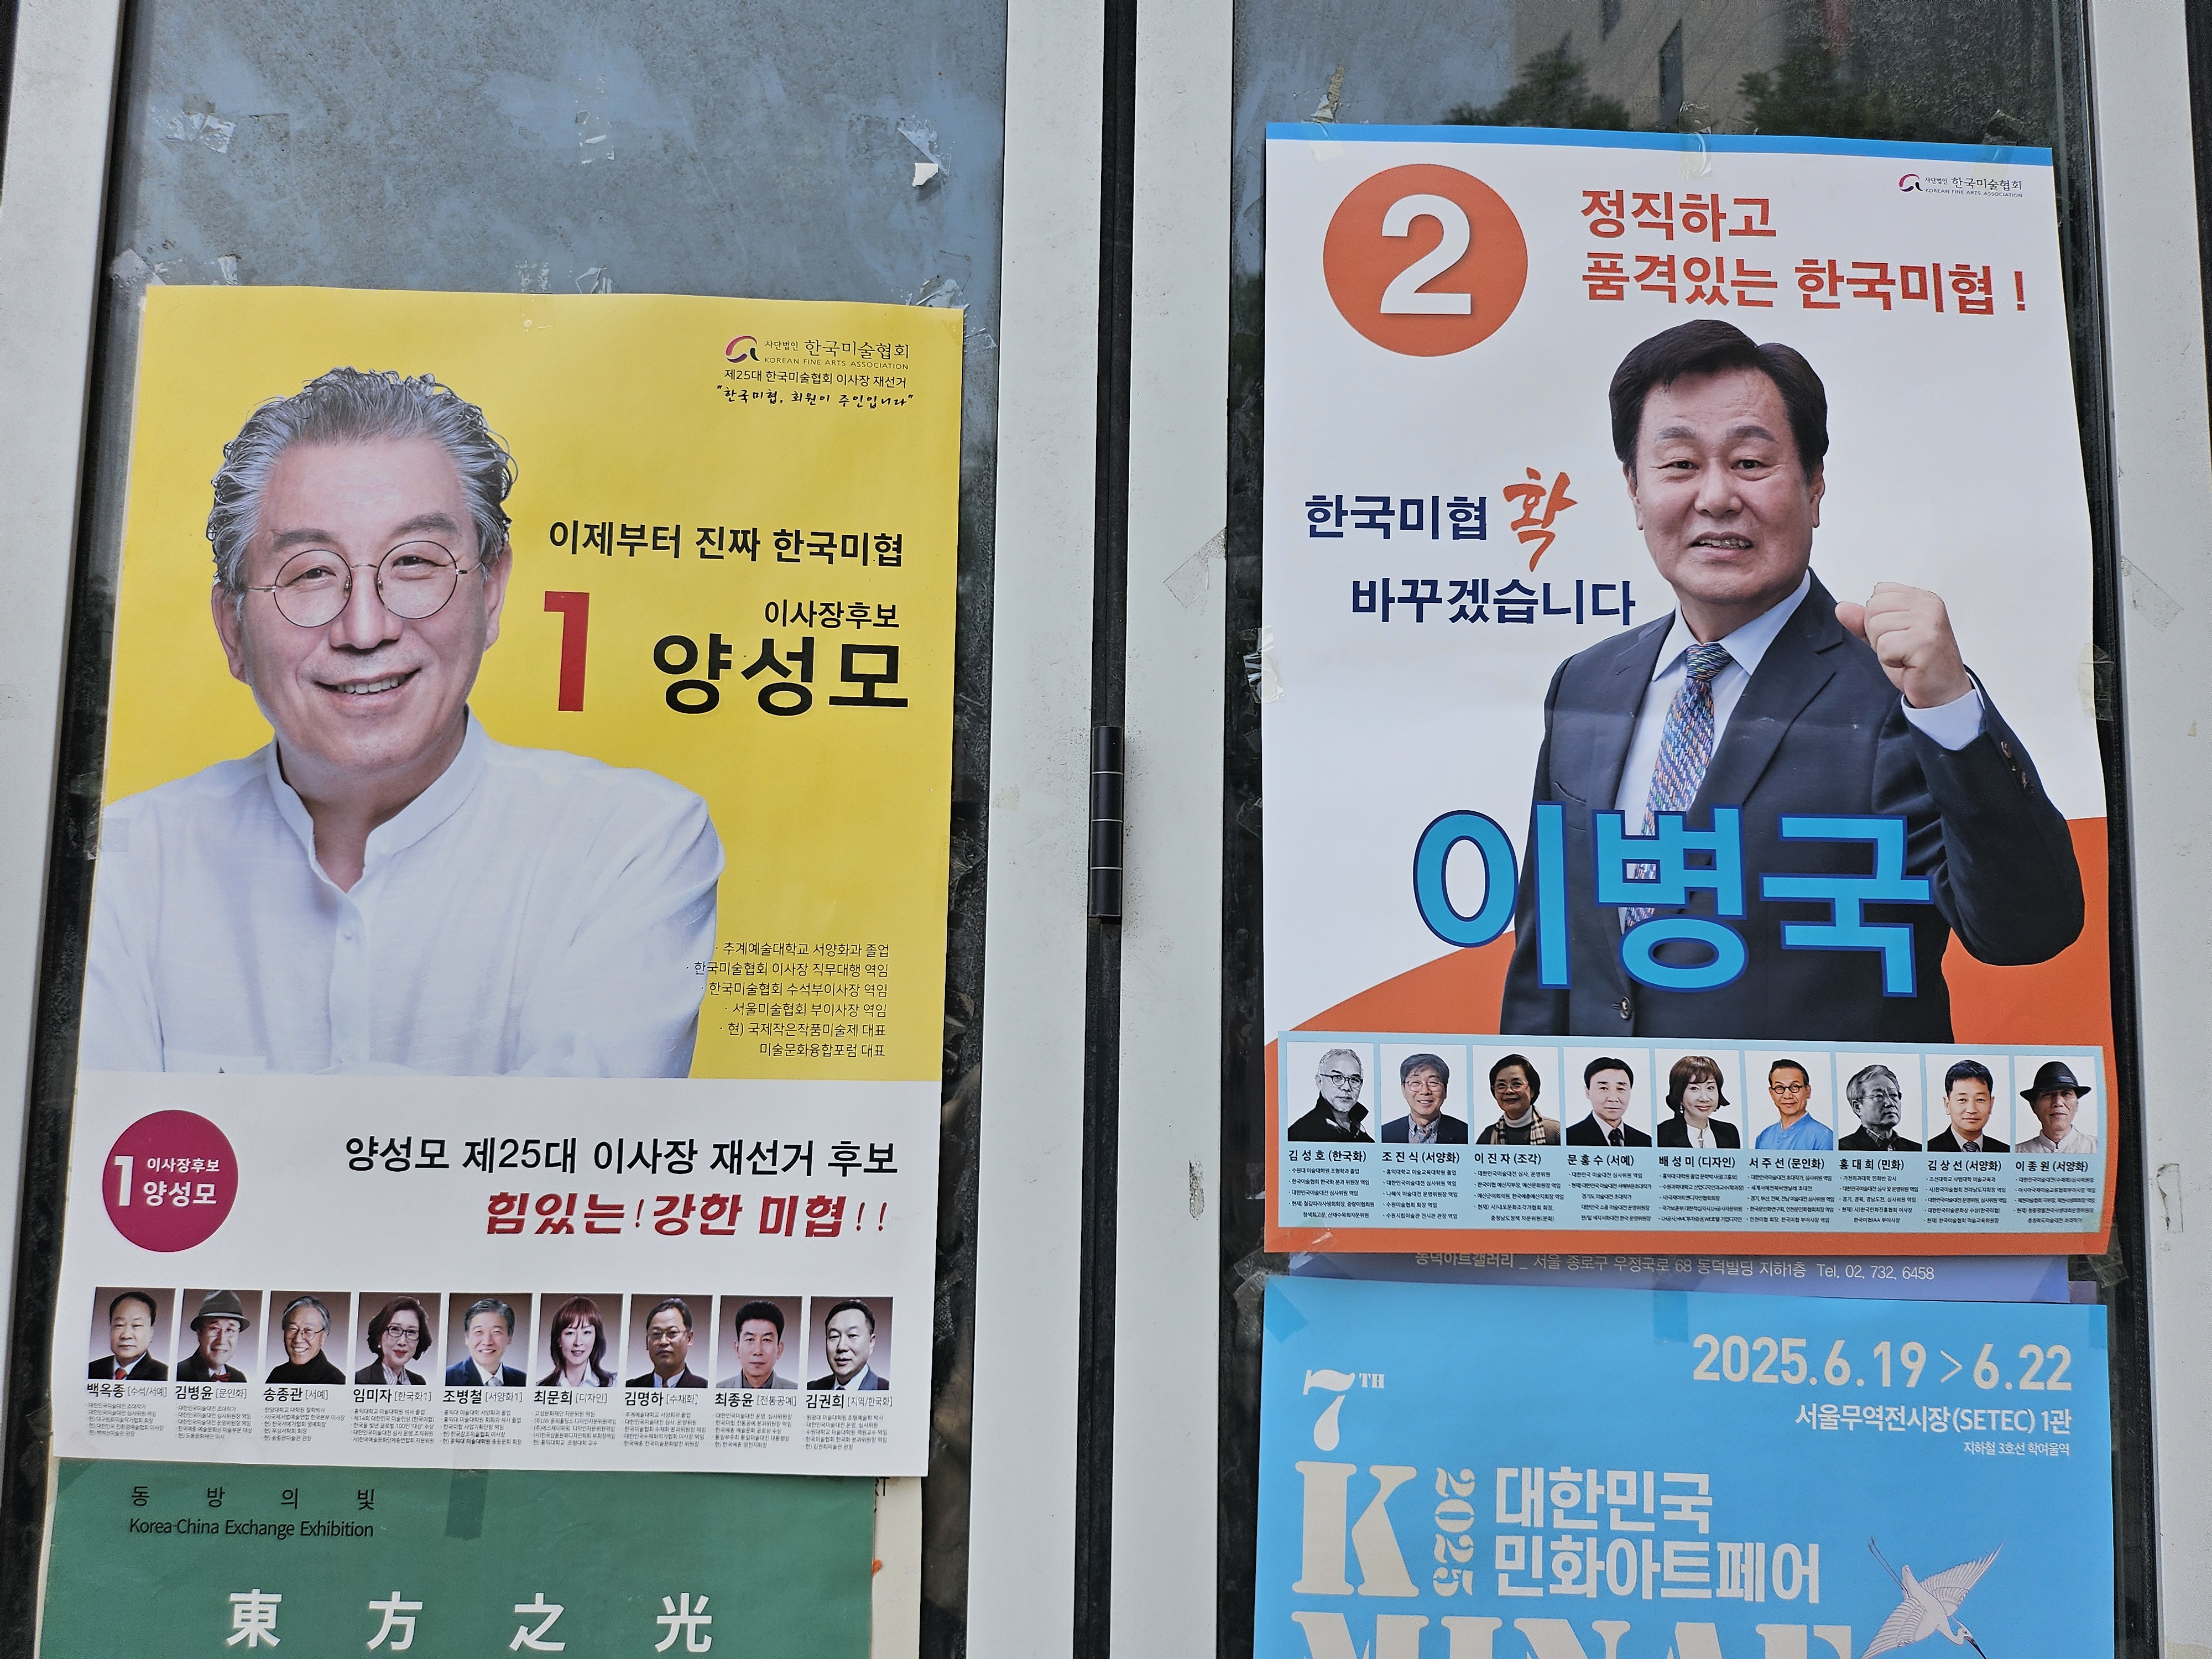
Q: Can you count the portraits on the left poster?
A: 10